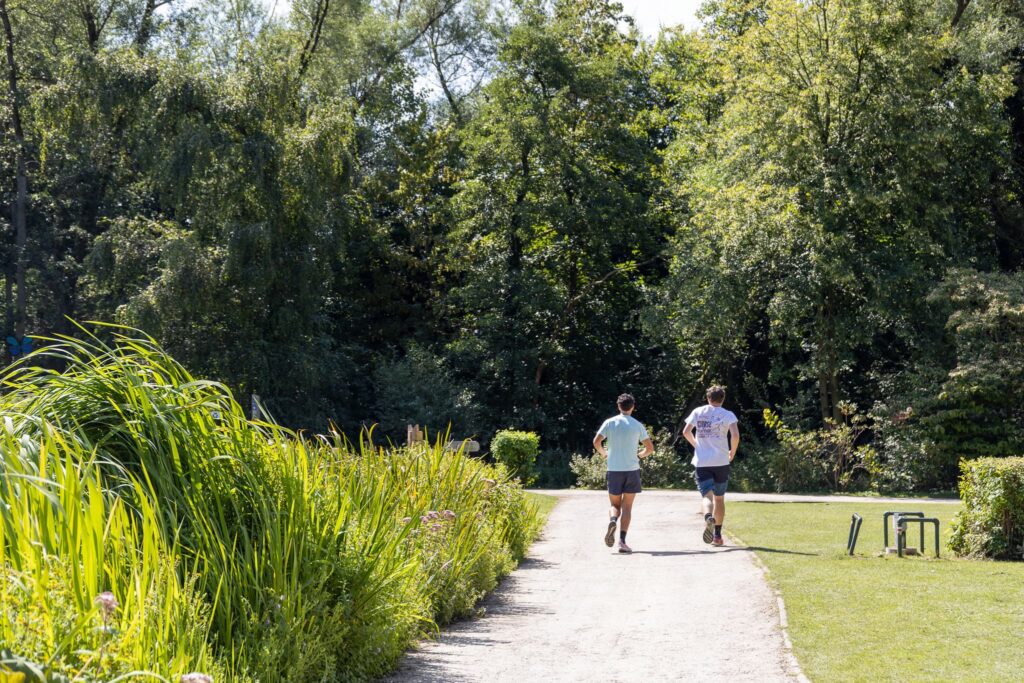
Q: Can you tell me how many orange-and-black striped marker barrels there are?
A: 0